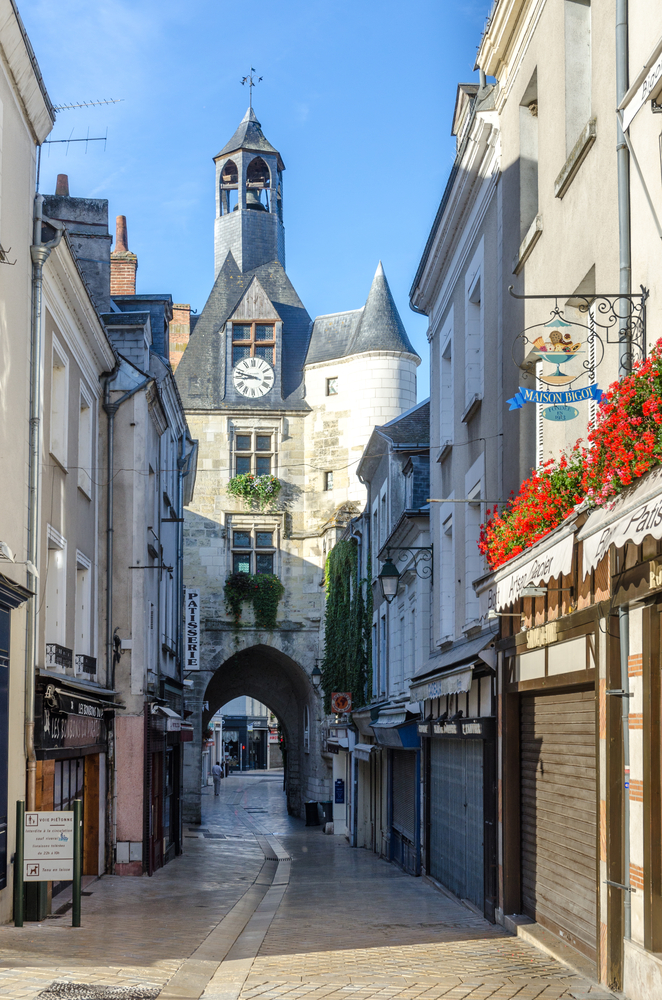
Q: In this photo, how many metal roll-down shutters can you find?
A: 3